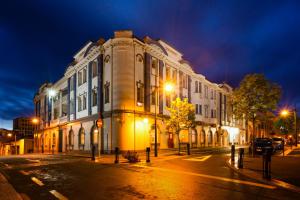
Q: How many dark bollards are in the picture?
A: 7